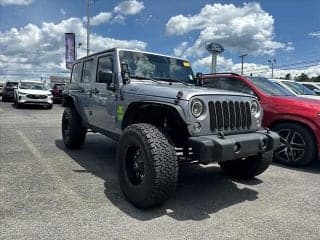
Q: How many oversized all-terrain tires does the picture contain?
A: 3